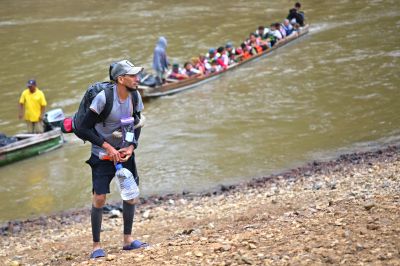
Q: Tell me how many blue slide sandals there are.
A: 2